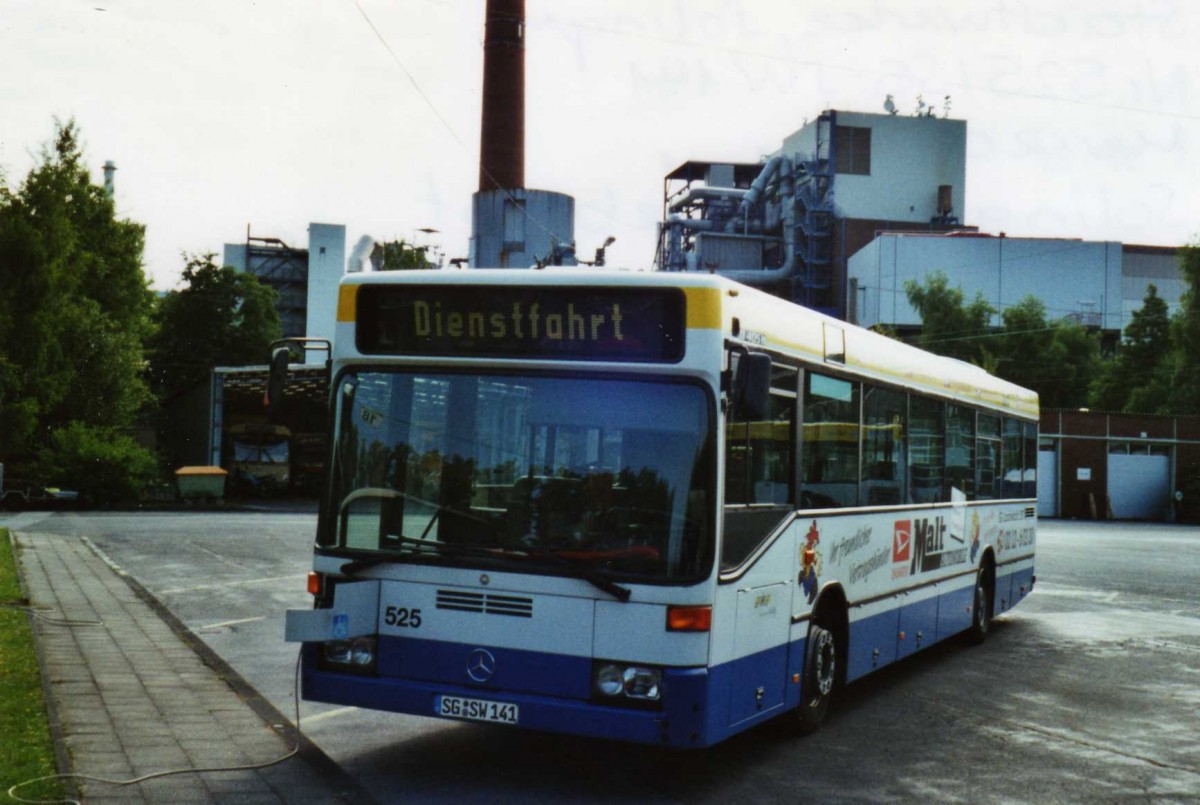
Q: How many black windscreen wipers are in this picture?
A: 2